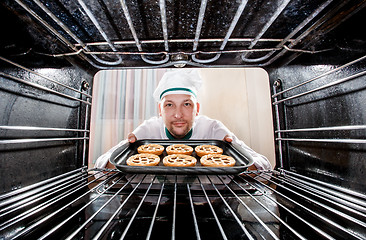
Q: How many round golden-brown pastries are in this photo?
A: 6